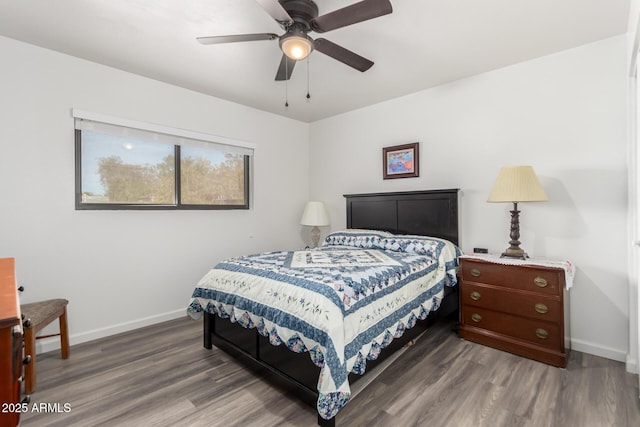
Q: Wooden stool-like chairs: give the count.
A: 1